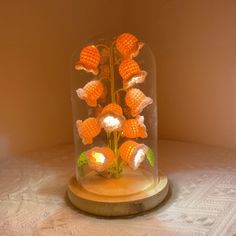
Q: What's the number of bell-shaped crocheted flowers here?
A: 10